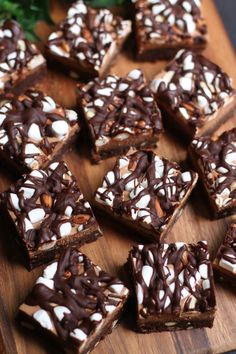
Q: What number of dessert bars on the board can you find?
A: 12